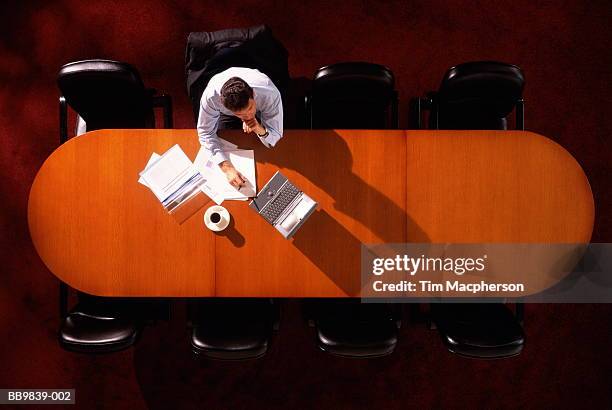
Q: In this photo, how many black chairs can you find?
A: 8